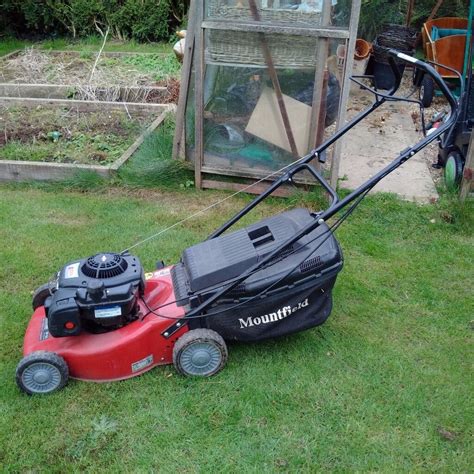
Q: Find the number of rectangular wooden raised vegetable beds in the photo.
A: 2